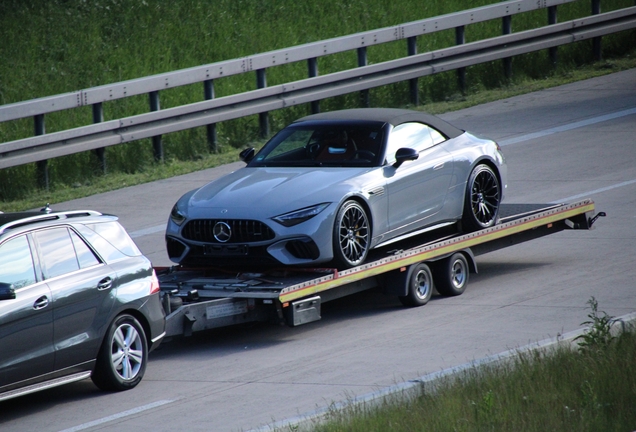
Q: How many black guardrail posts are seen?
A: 12